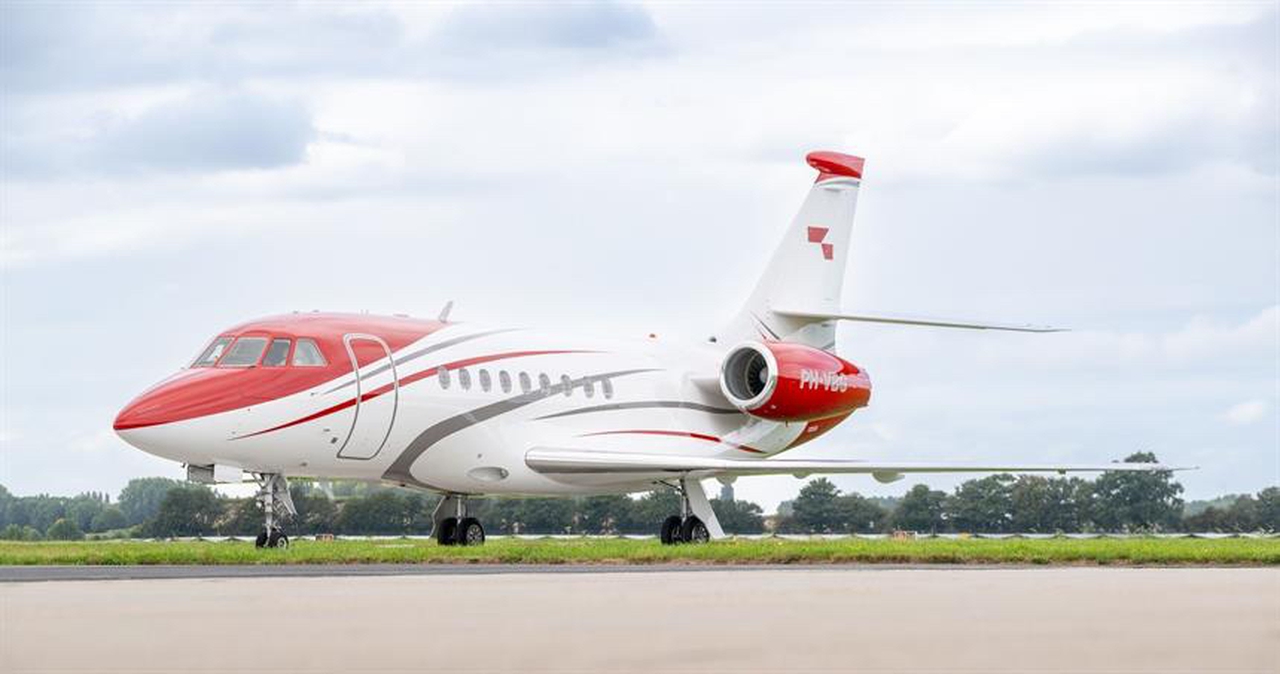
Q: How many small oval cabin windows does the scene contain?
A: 9